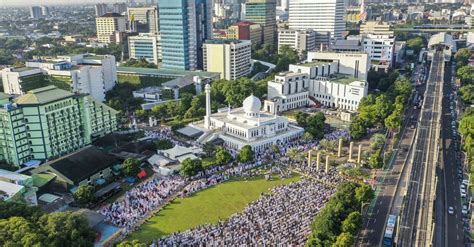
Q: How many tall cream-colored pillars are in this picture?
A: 6